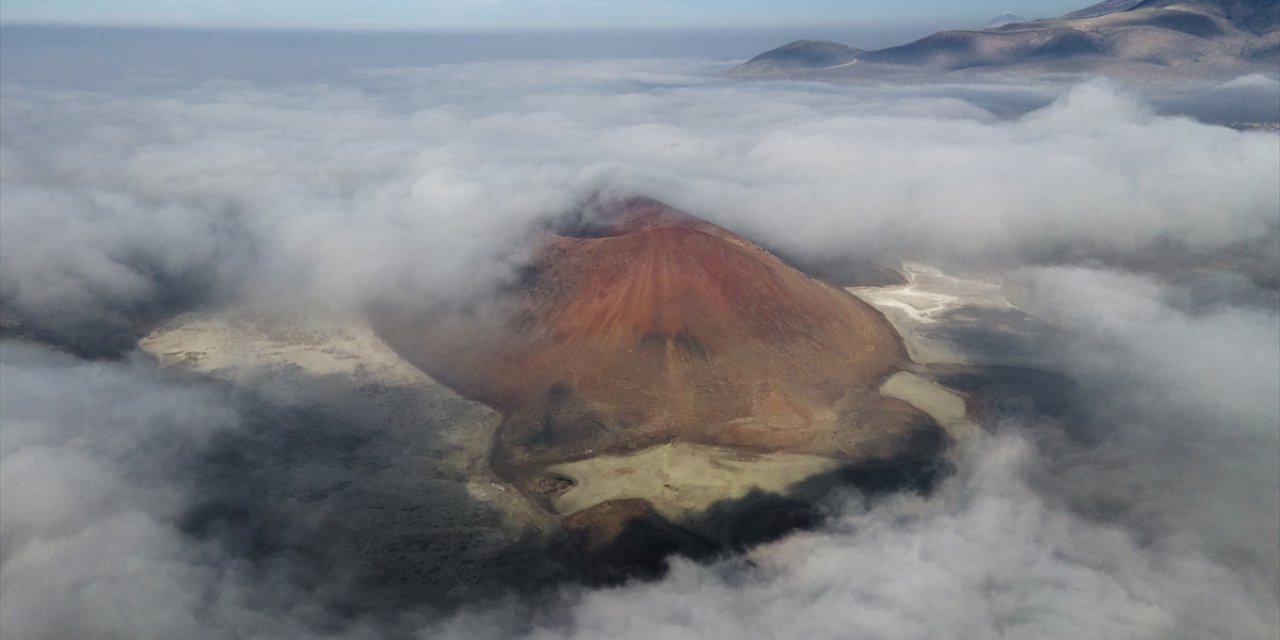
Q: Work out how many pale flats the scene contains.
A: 4